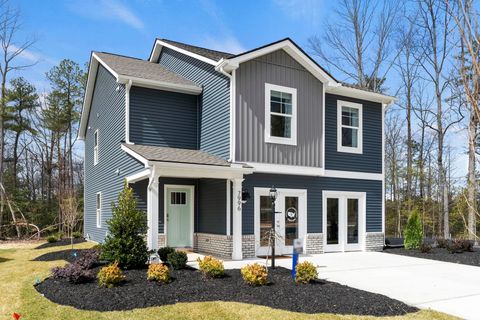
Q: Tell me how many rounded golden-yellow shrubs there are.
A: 5